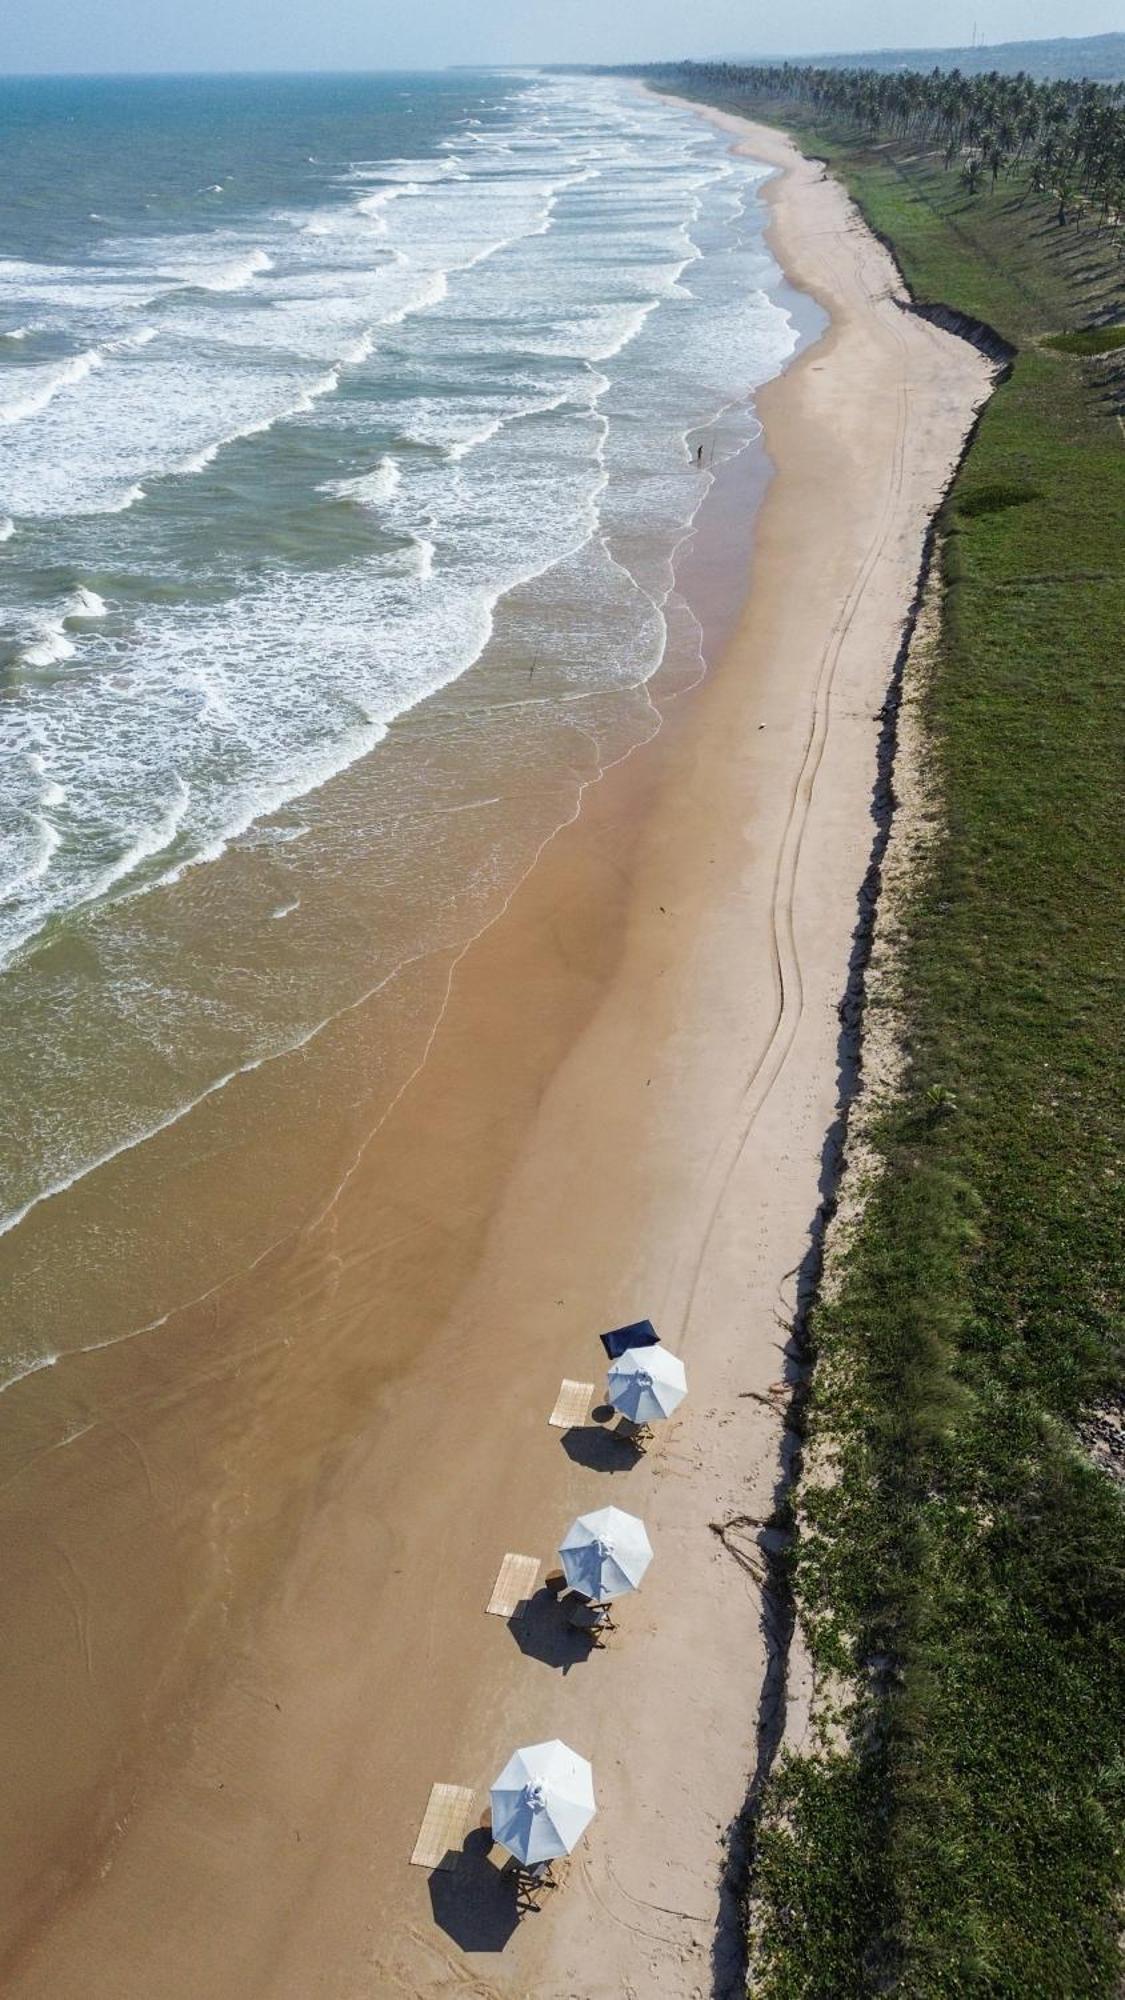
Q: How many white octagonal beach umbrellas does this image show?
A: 3